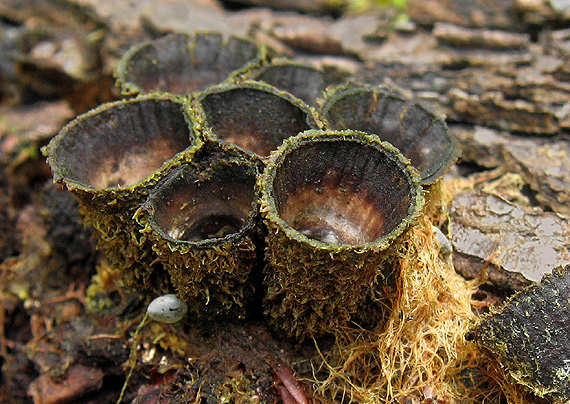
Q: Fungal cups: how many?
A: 7